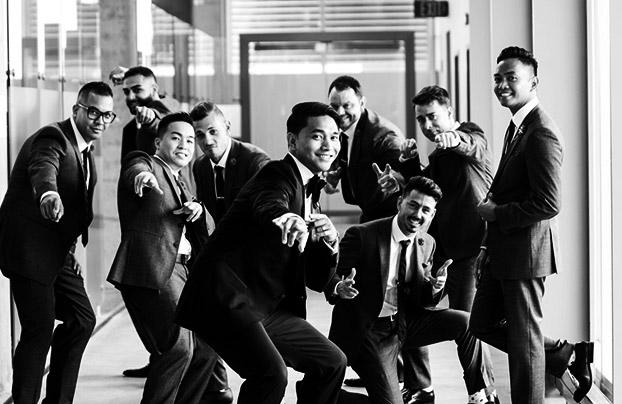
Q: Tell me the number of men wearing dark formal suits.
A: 9